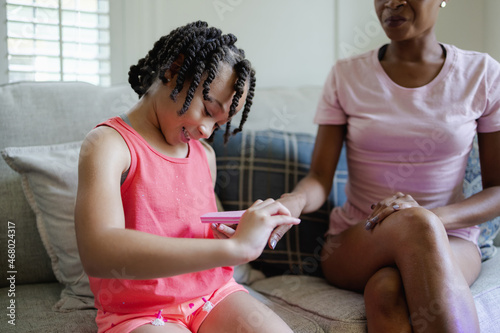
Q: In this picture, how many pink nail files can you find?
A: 1